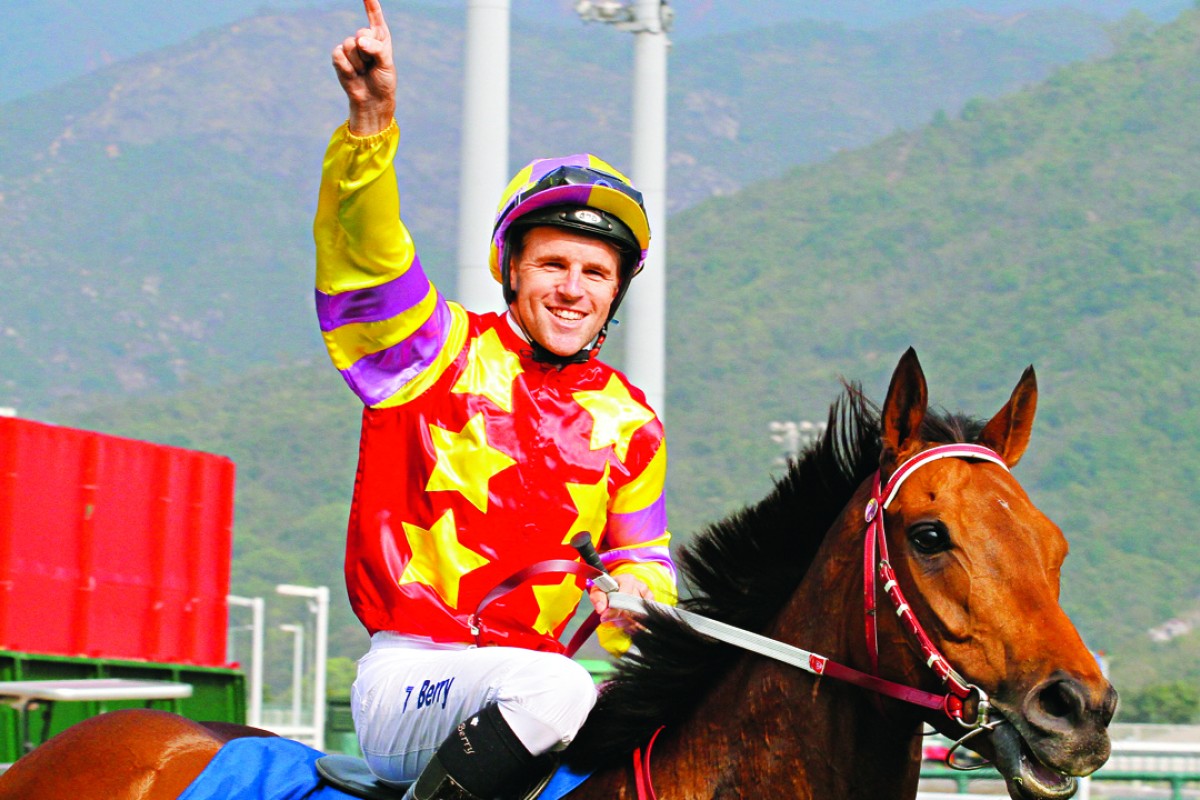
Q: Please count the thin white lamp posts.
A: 3